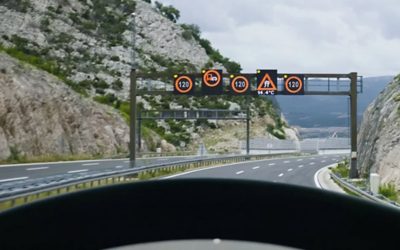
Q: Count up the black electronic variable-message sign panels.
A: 5